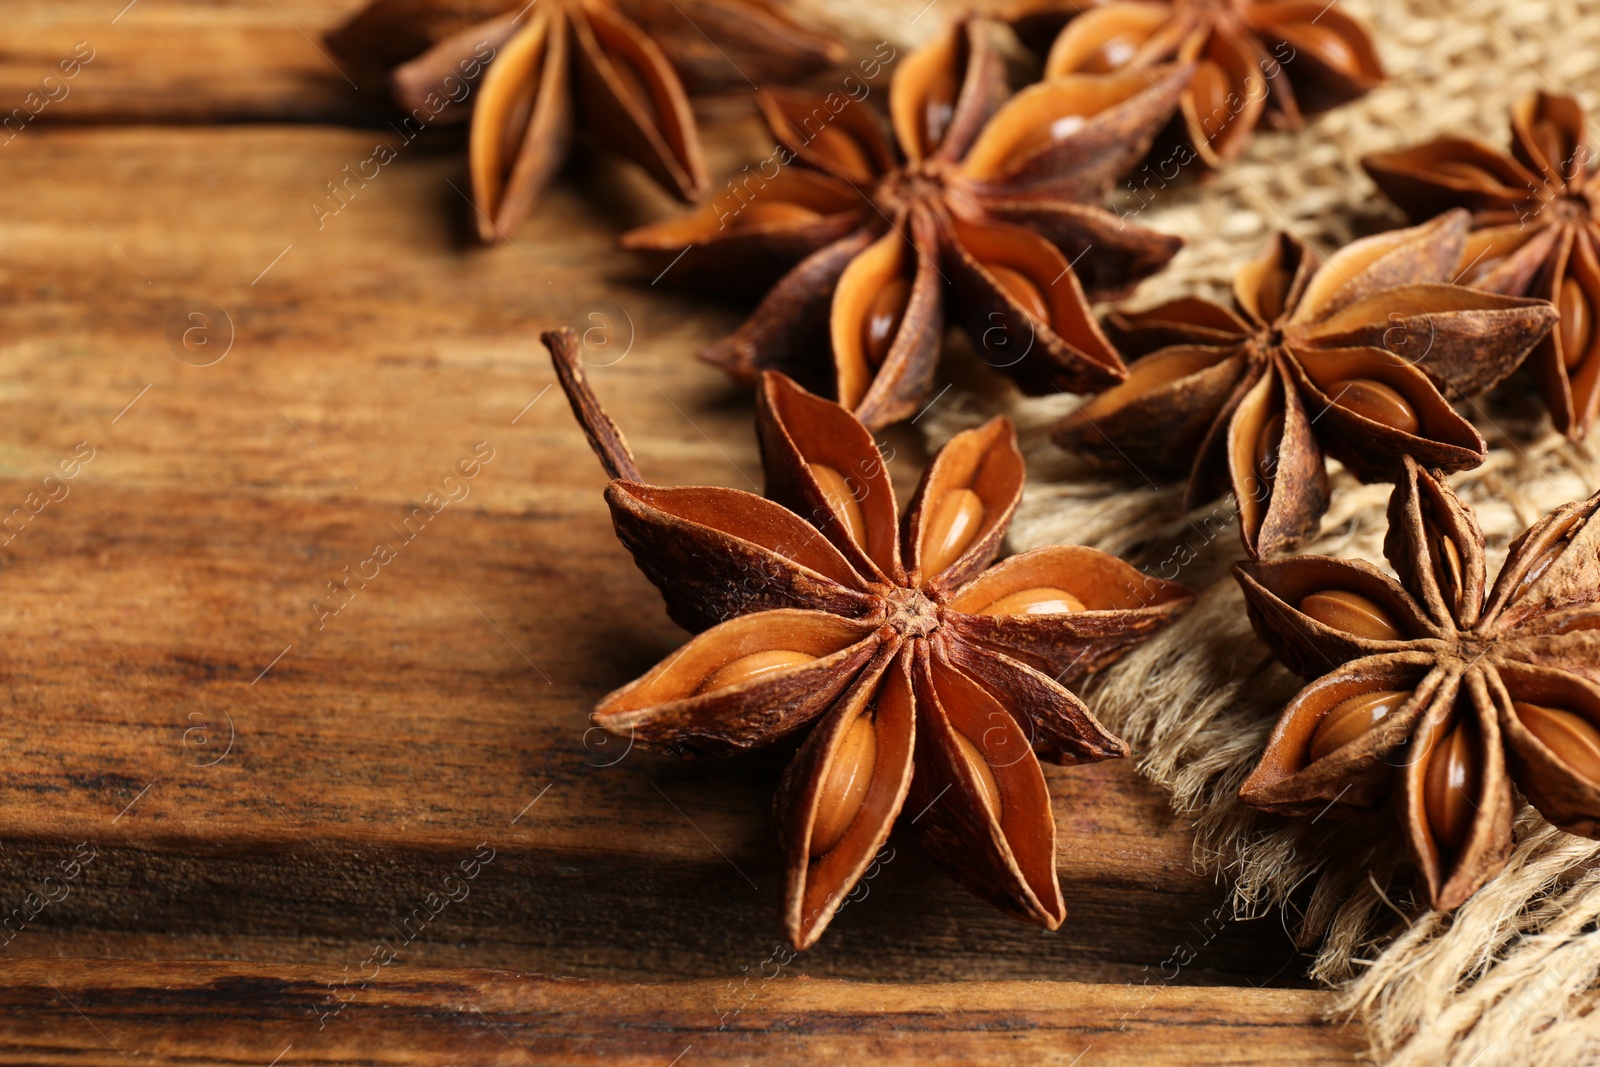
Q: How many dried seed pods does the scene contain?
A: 7